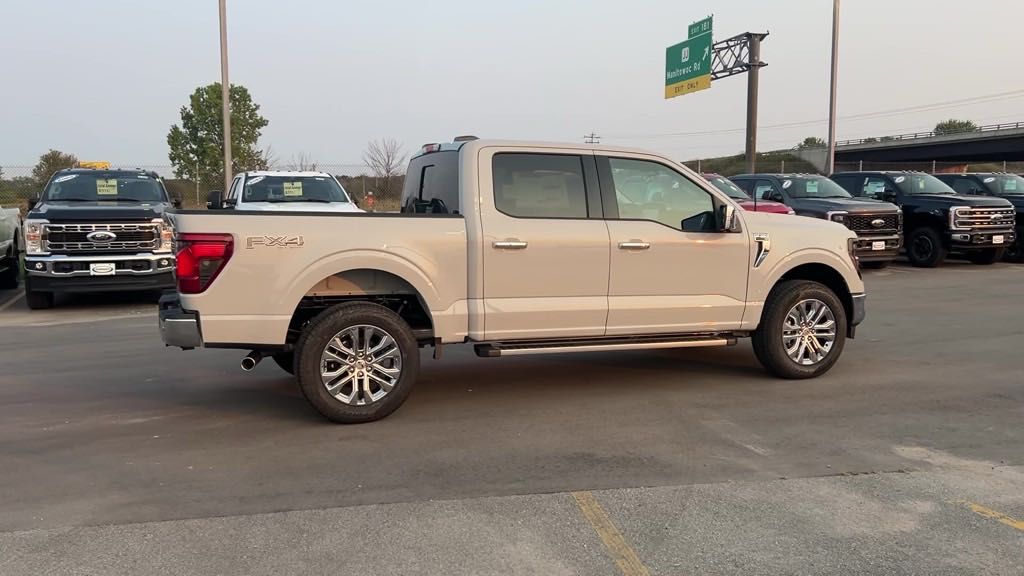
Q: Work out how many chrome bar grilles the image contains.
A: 2